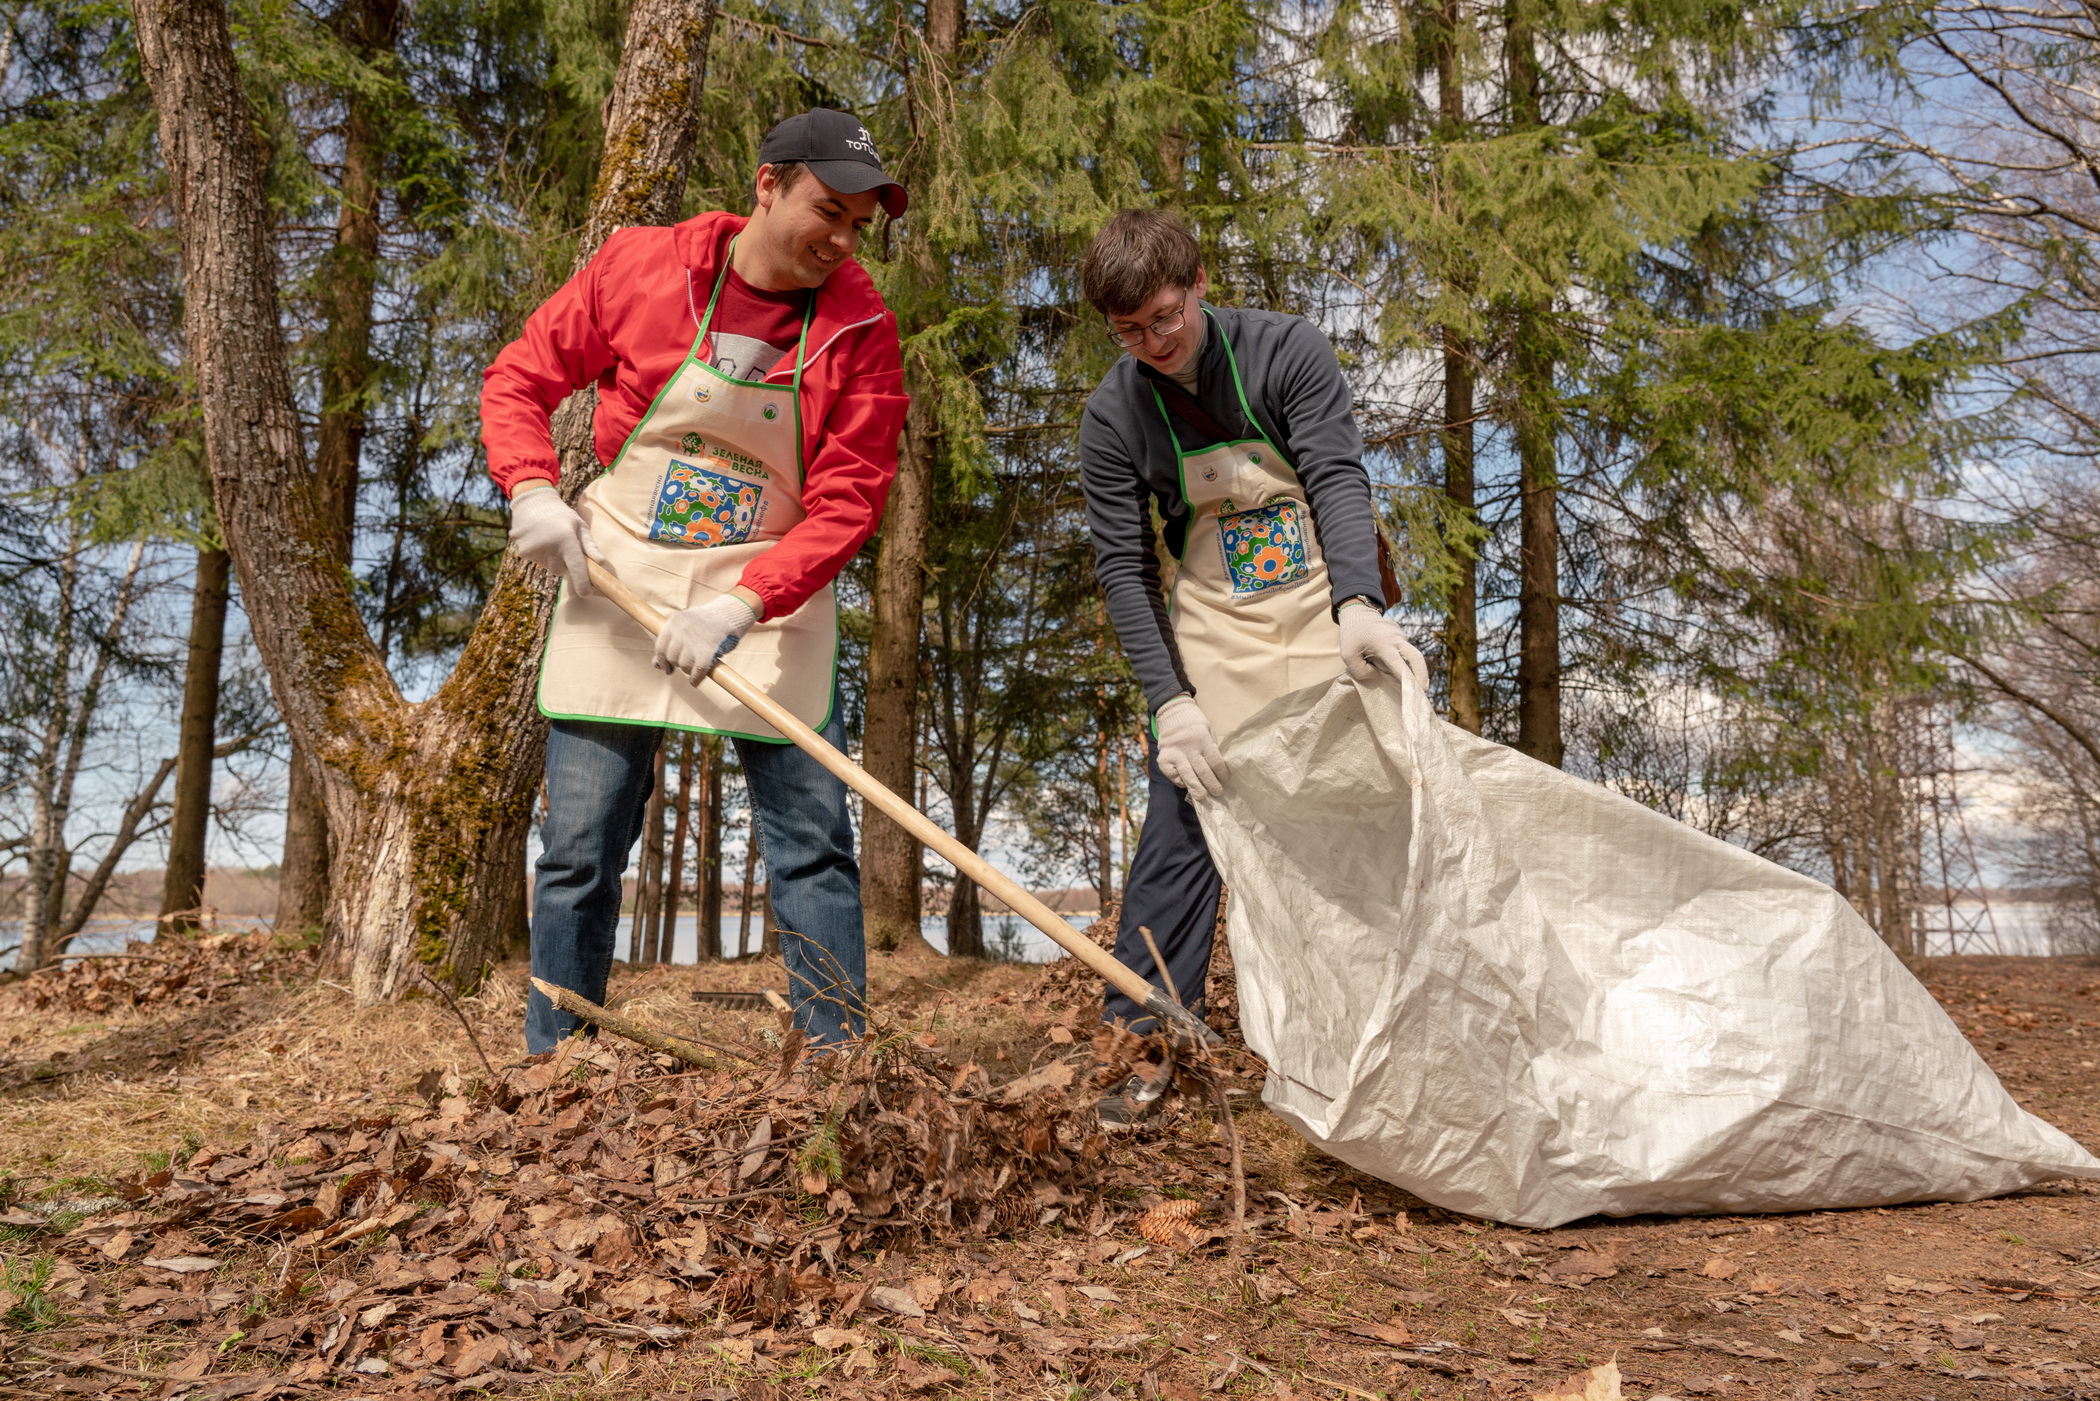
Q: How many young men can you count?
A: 2